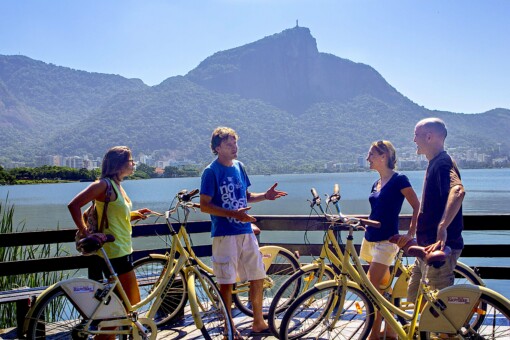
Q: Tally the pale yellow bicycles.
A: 4